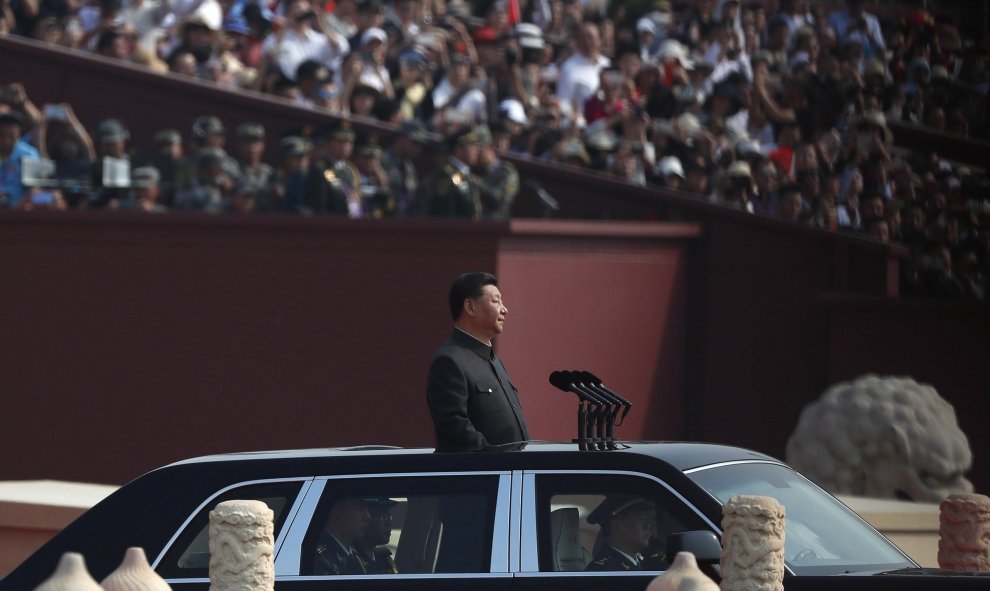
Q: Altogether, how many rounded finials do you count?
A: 3